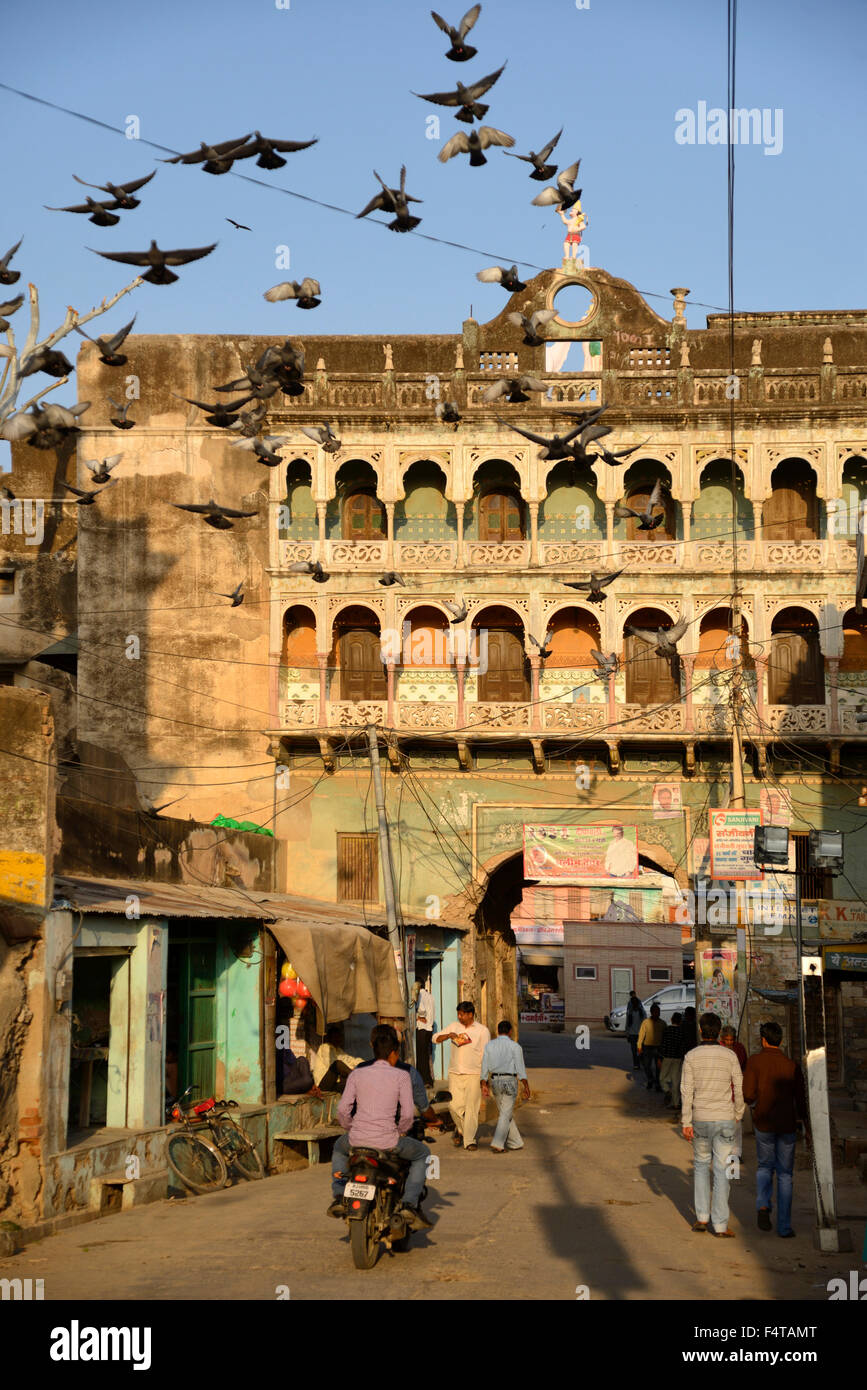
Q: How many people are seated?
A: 4